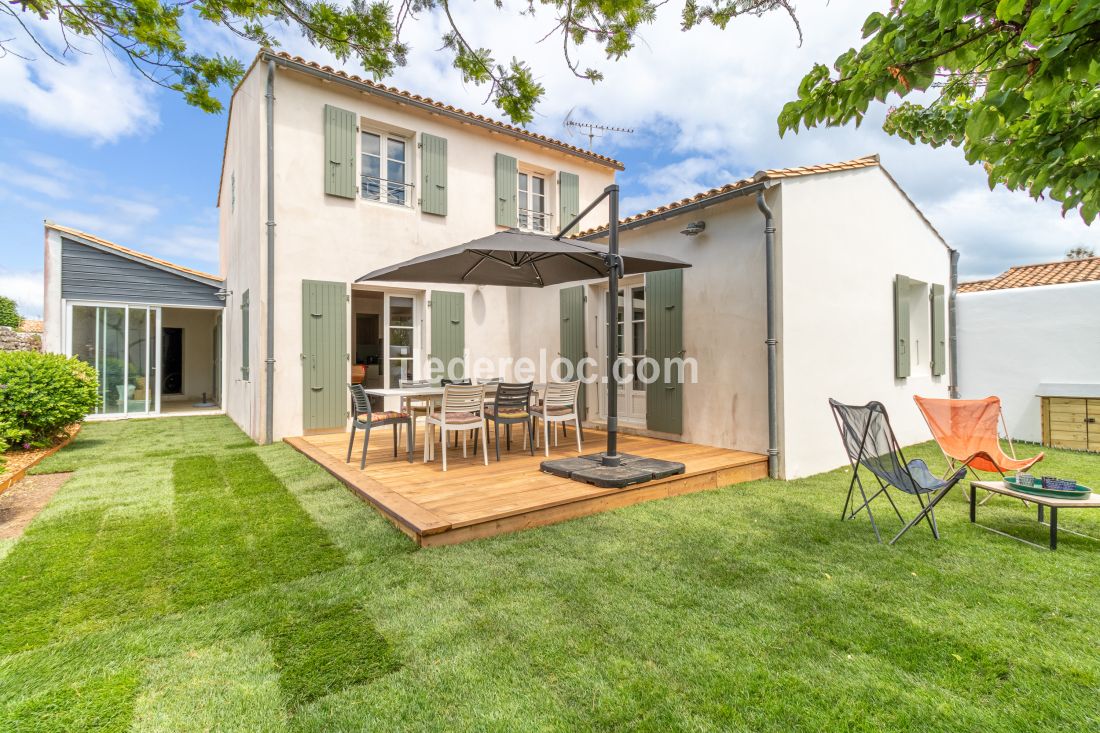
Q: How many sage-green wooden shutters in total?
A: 11